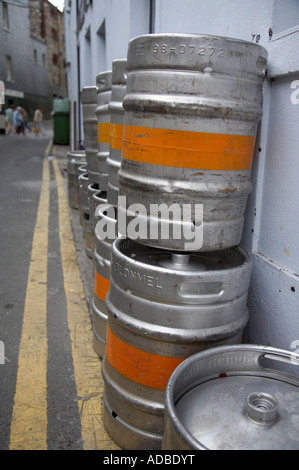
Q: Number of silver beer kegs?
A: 12